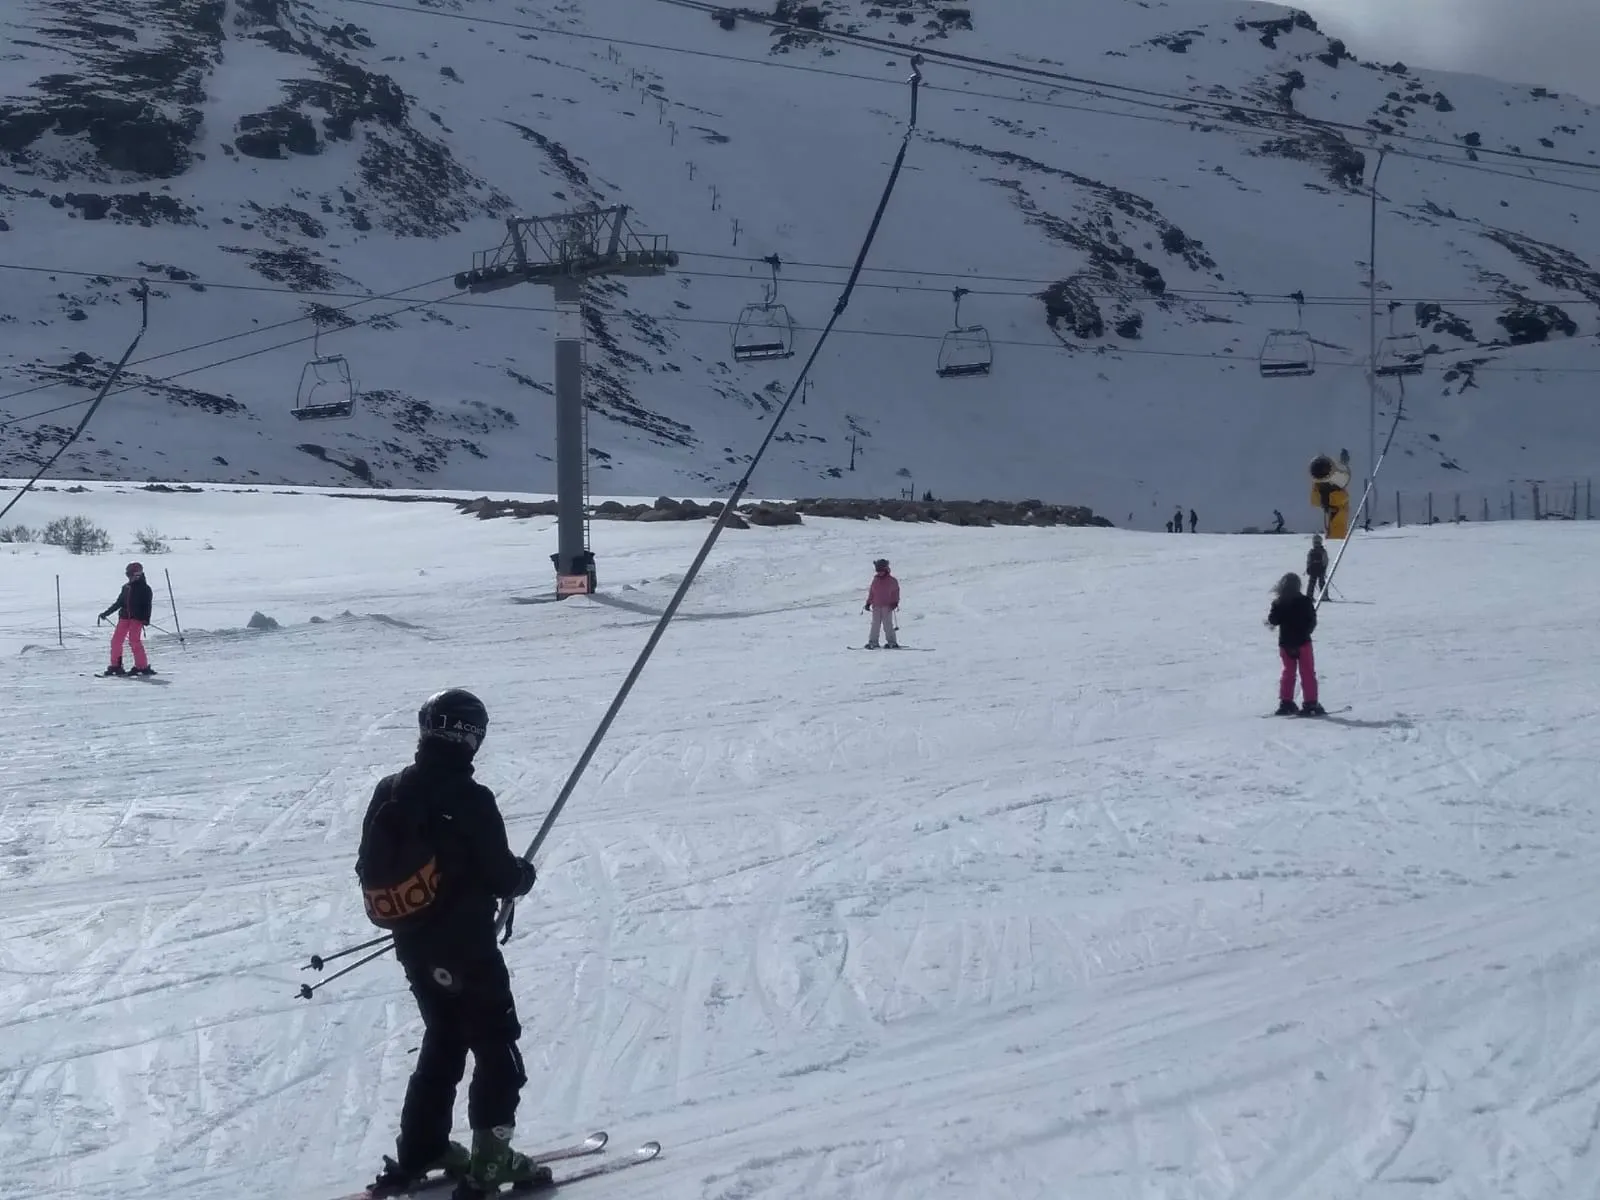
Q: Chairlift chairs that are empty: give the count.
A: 5